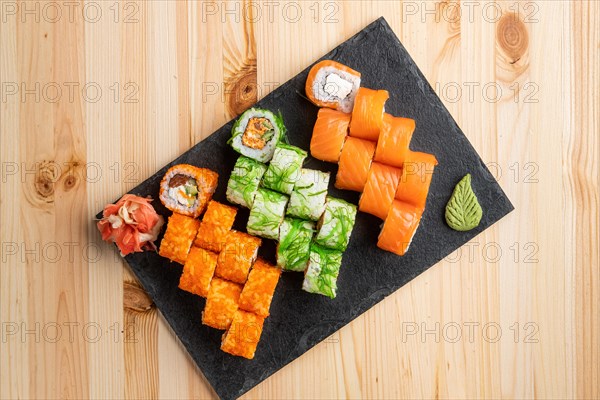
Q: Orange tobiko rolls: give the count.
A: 8